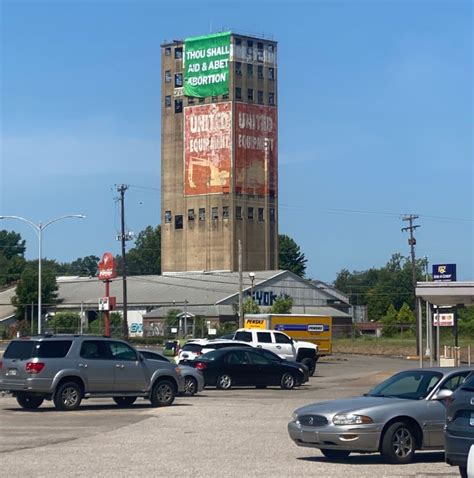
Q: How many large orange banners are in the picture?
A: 2